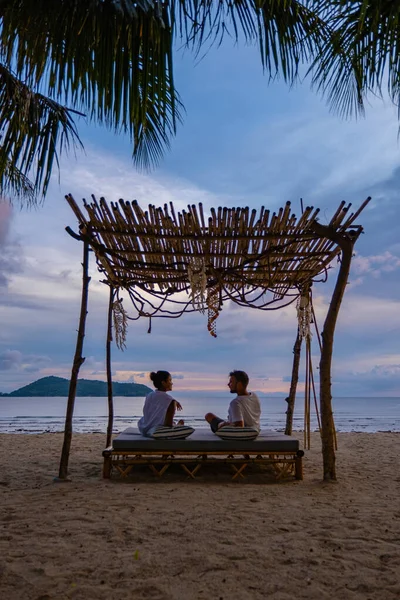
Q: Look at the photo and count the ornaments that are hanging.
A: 4